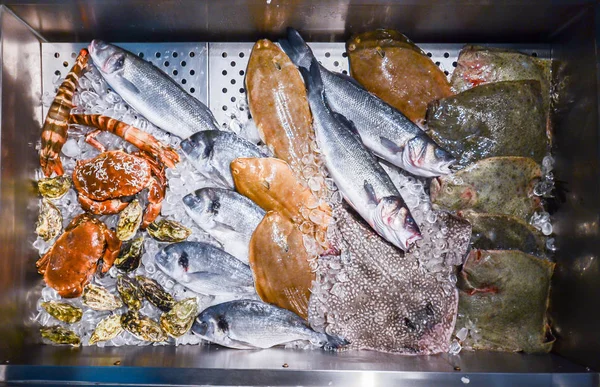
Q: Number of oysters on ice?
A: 13